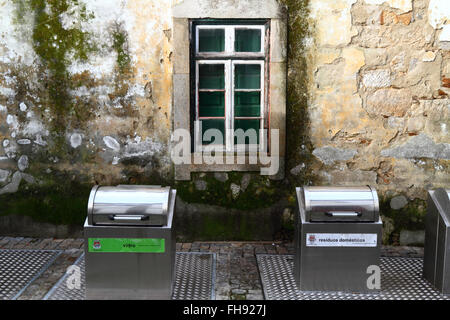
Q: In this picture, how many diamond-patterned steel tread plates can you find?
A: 3